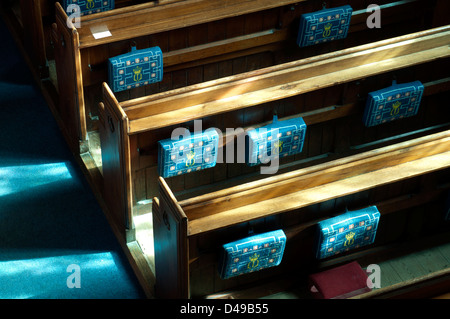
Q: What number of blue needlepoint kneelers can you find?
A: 8